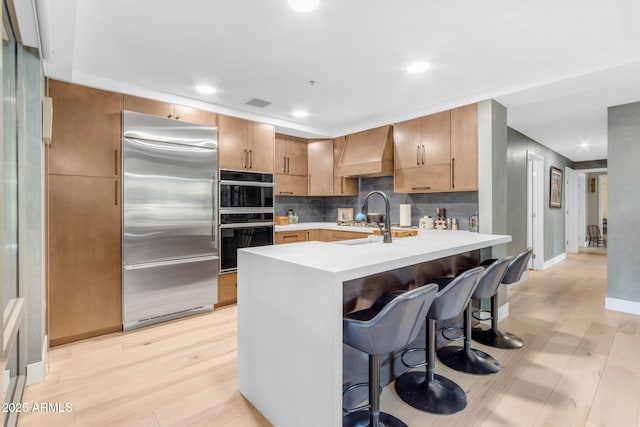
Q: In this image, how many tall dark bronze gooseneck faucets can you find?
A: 1